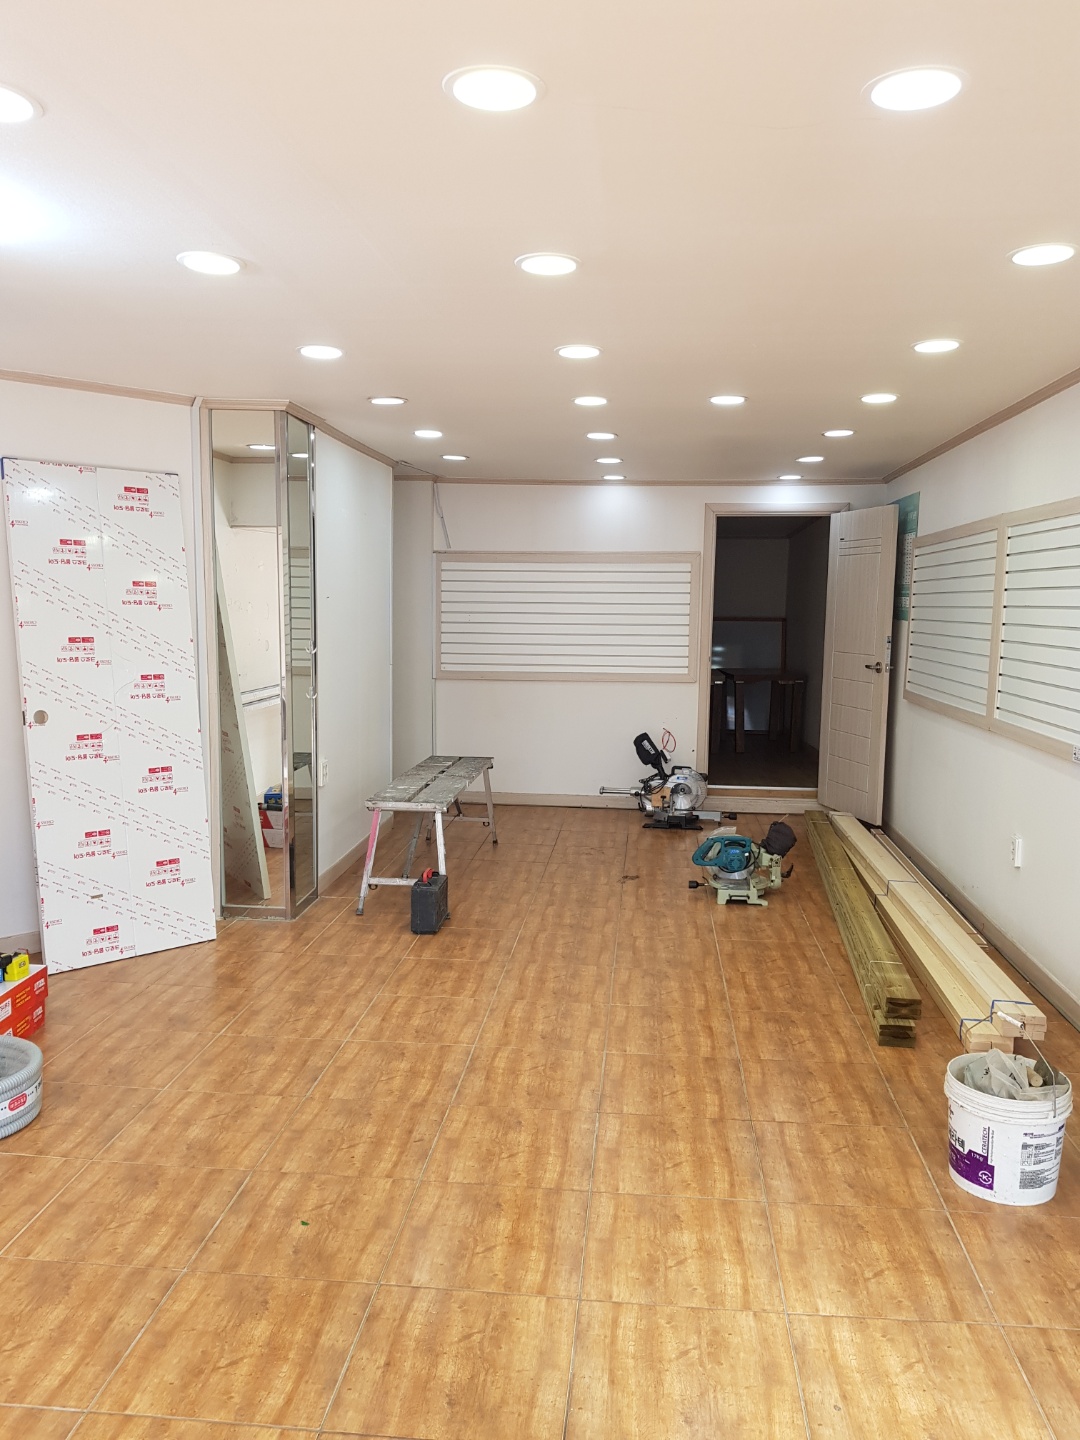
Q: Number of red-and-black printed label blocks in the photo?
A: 10